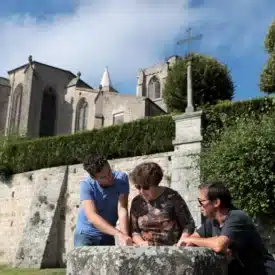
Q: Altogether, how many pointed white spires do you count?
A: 1